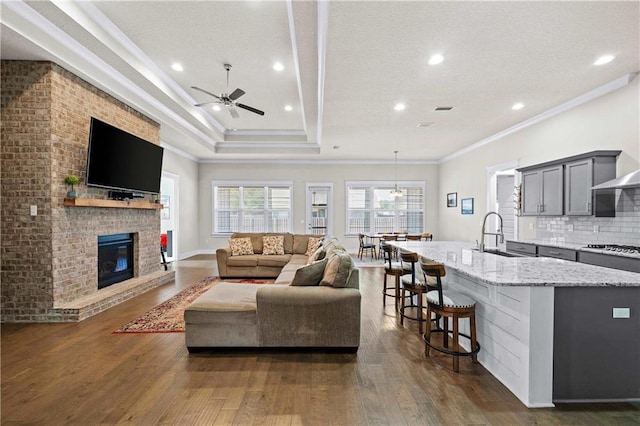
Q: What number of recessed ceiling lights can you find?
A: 8